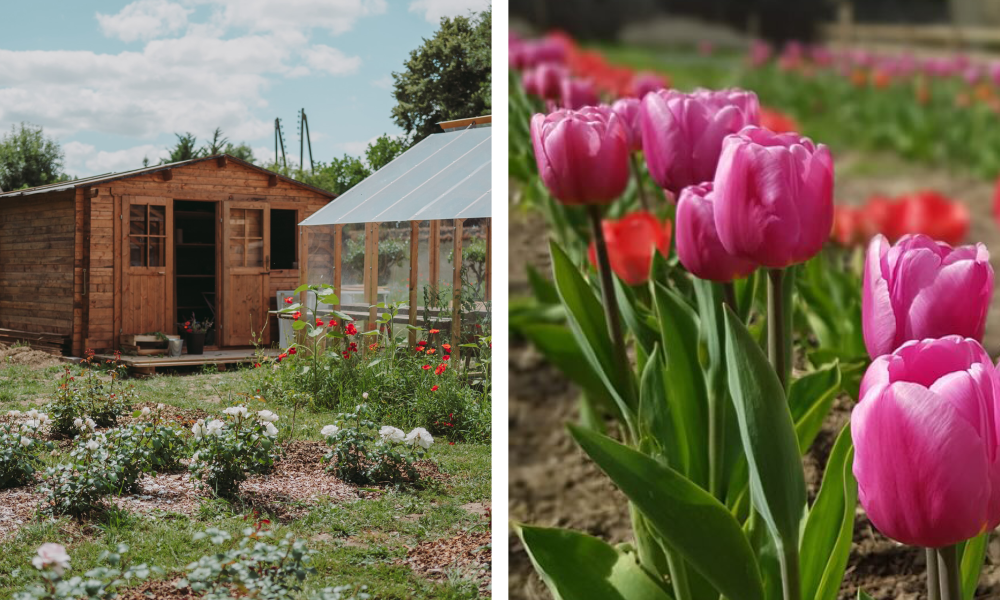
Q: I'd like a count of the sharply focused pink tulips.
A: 6